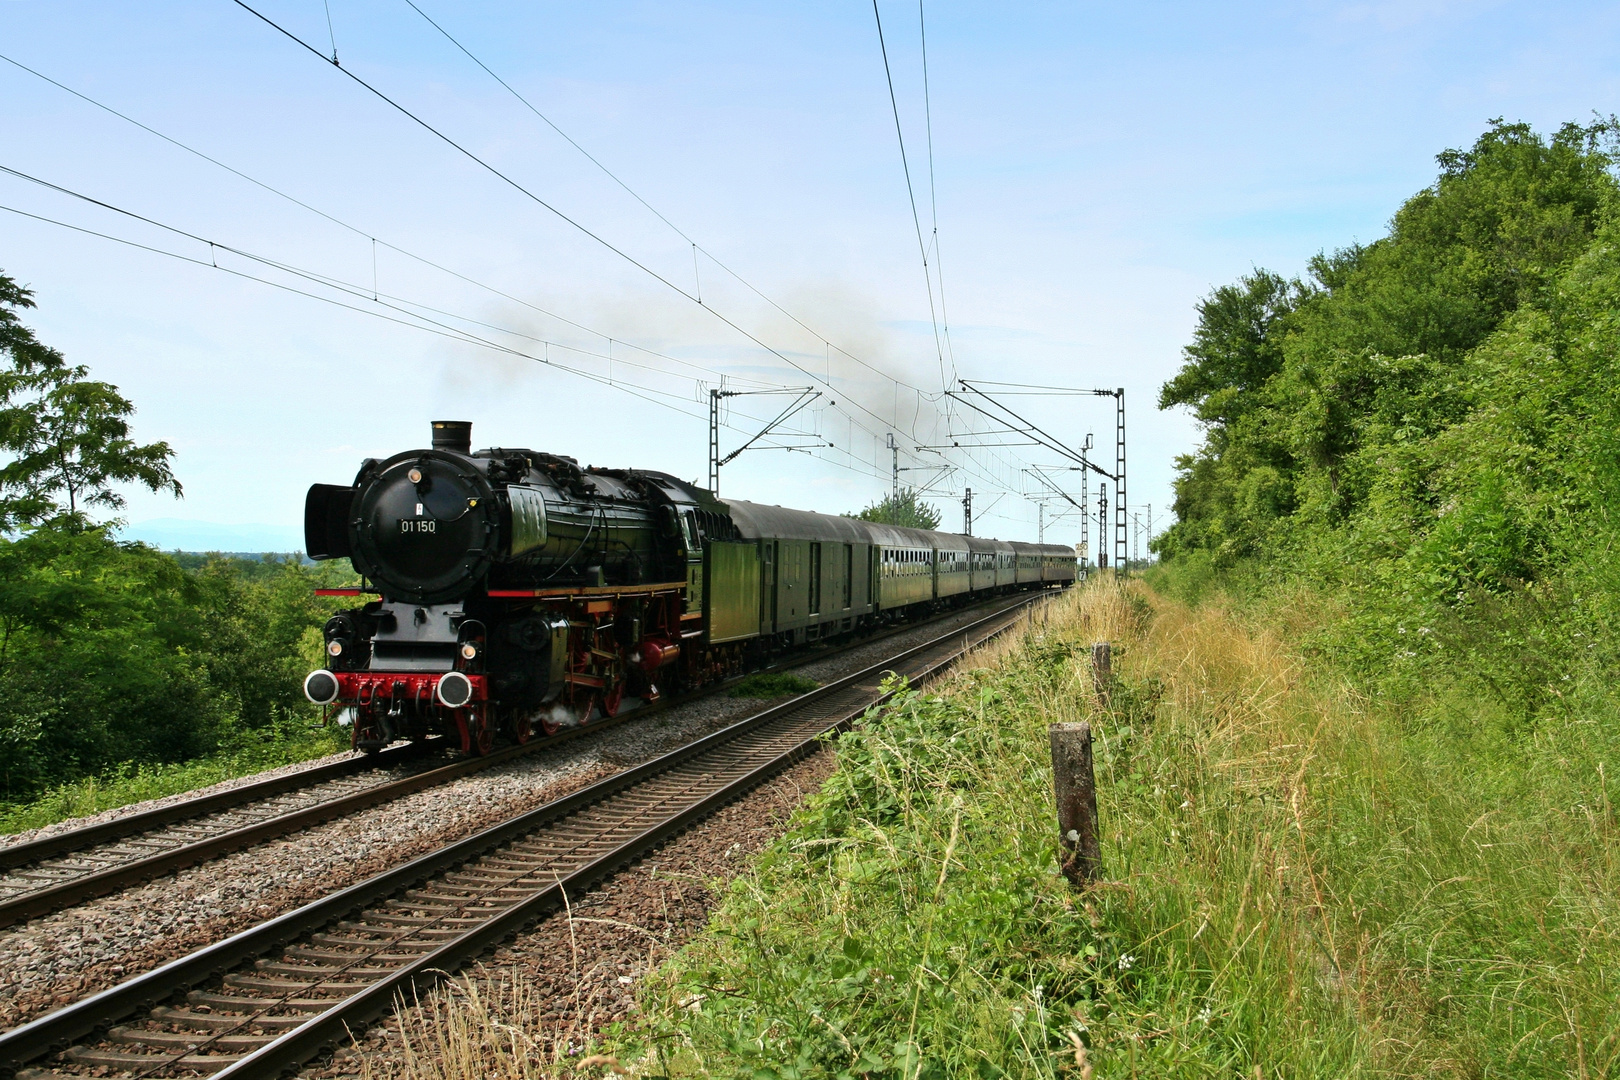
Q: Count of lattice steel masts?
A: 9